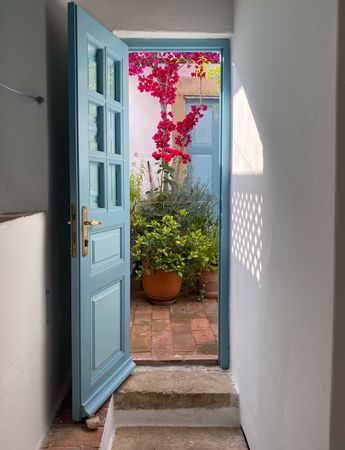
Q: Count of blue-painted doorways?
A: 2